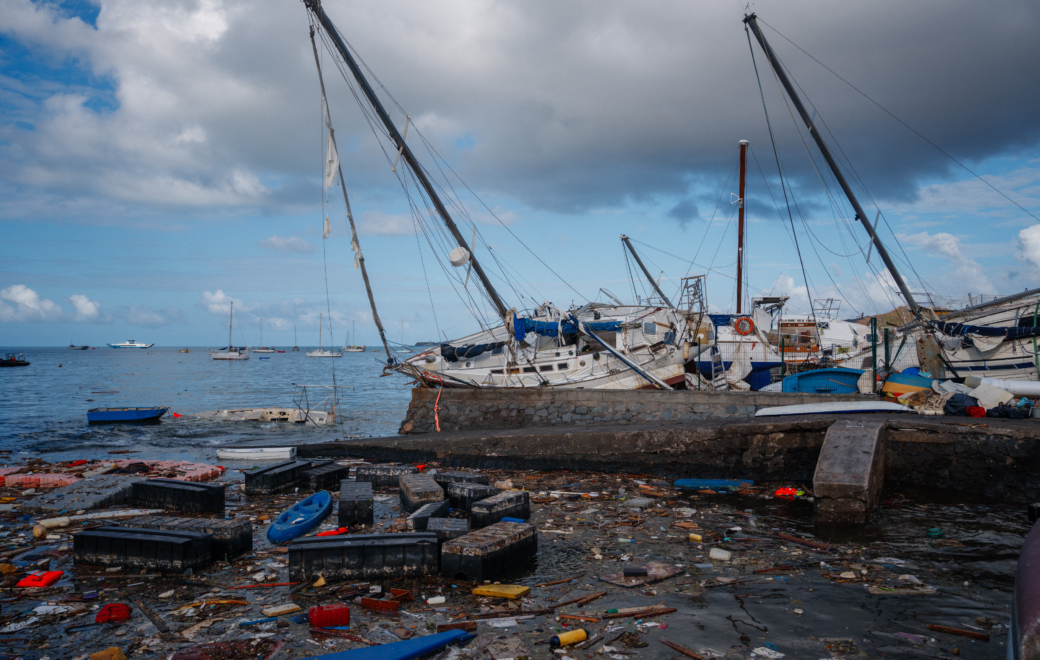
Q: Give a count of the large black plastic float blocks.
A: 15